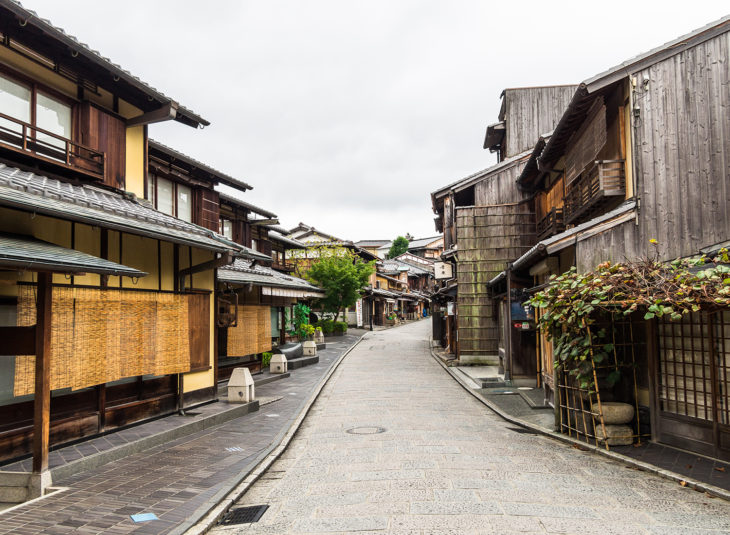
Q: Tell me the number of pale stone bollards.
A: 4